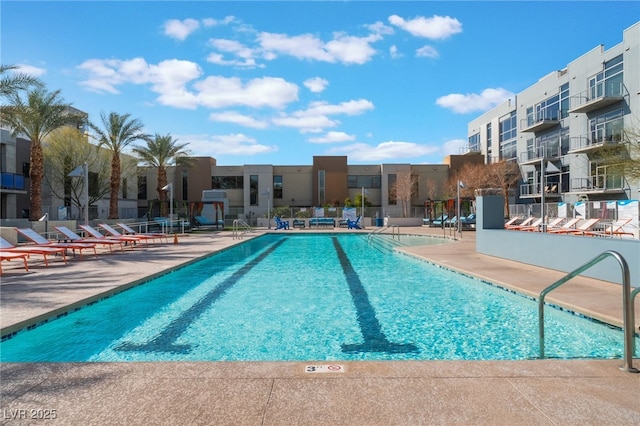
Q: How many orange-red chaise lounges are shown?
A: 14